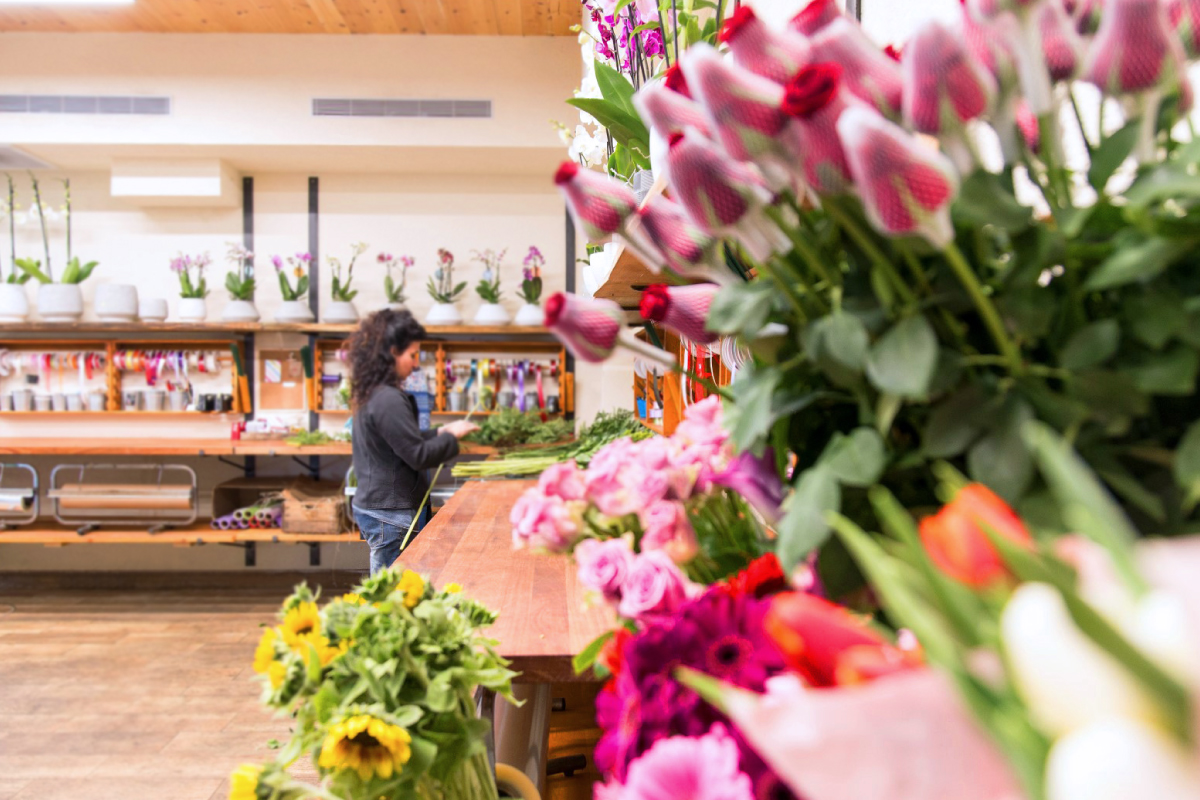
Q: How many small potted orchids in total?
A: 8